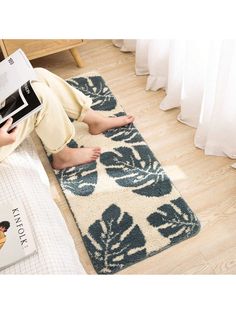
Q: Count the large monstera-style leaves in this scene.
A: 6